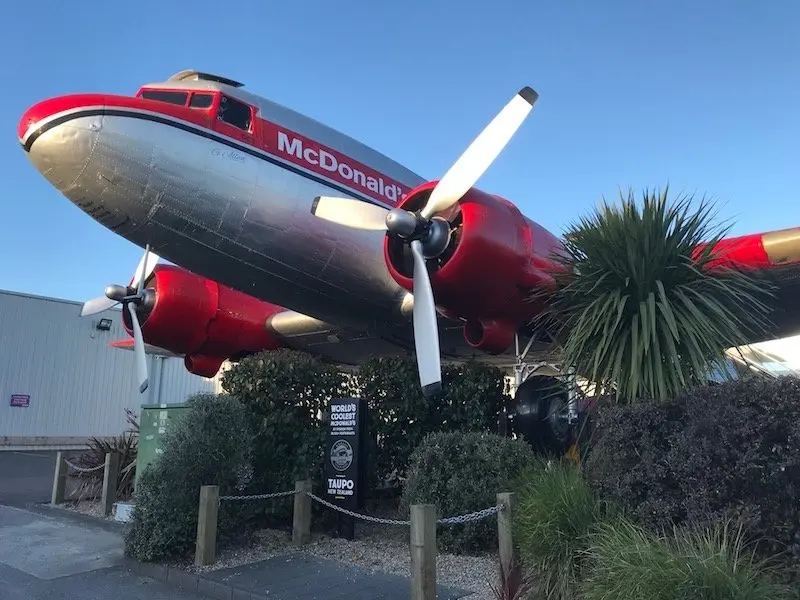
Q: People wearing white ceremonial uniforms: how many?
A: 0